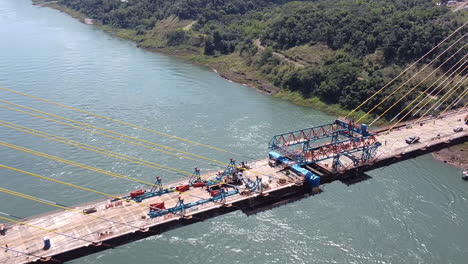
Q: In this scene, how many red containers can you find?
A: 5